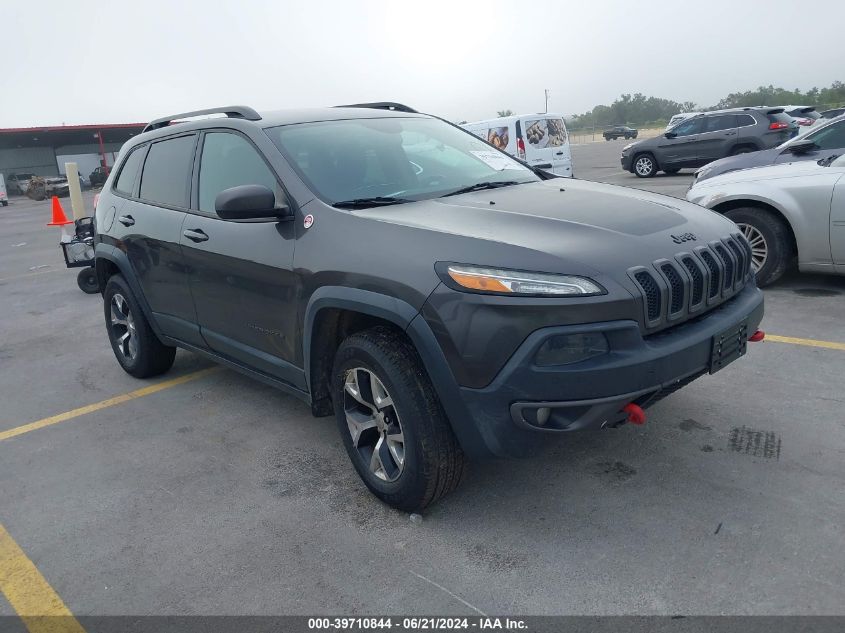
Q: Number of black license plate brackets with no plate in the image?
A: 1